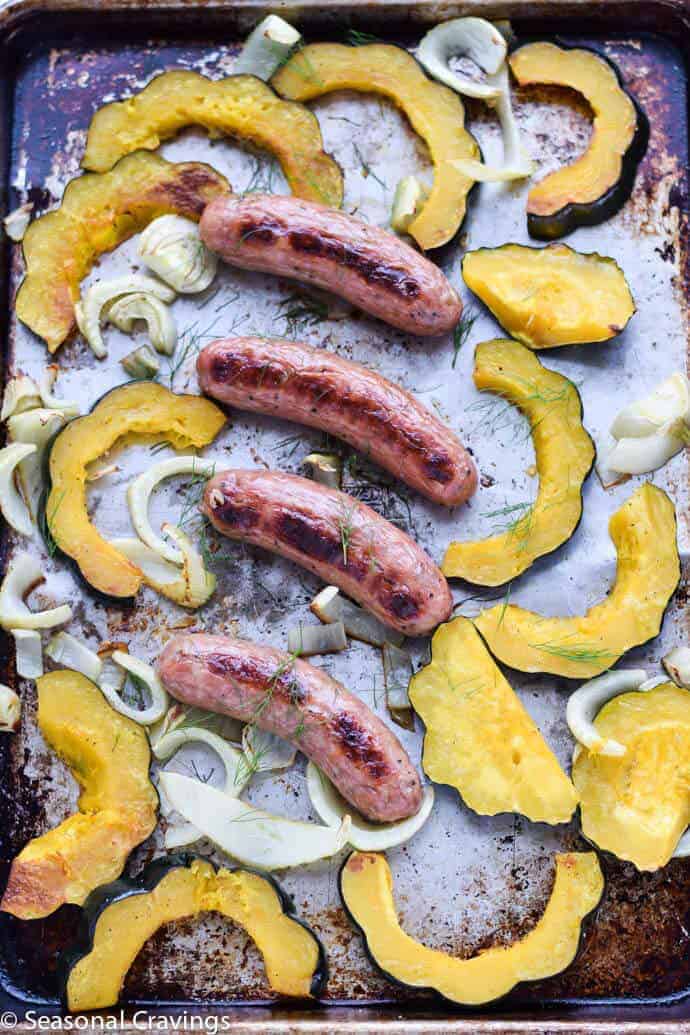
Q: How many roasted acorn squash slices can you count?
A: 13